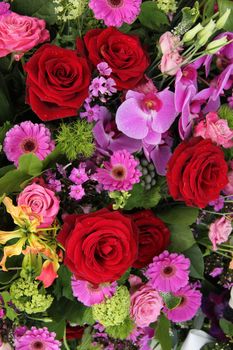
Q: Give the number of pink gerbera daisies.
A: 7